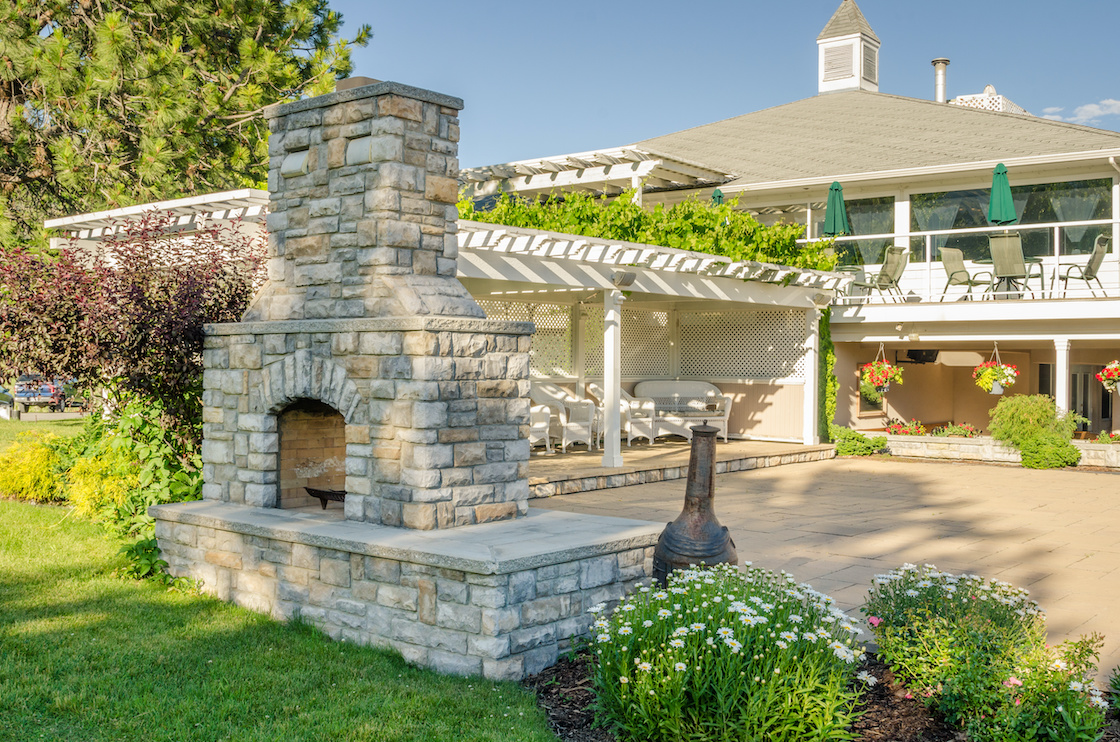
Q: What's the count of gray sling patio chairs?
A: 5